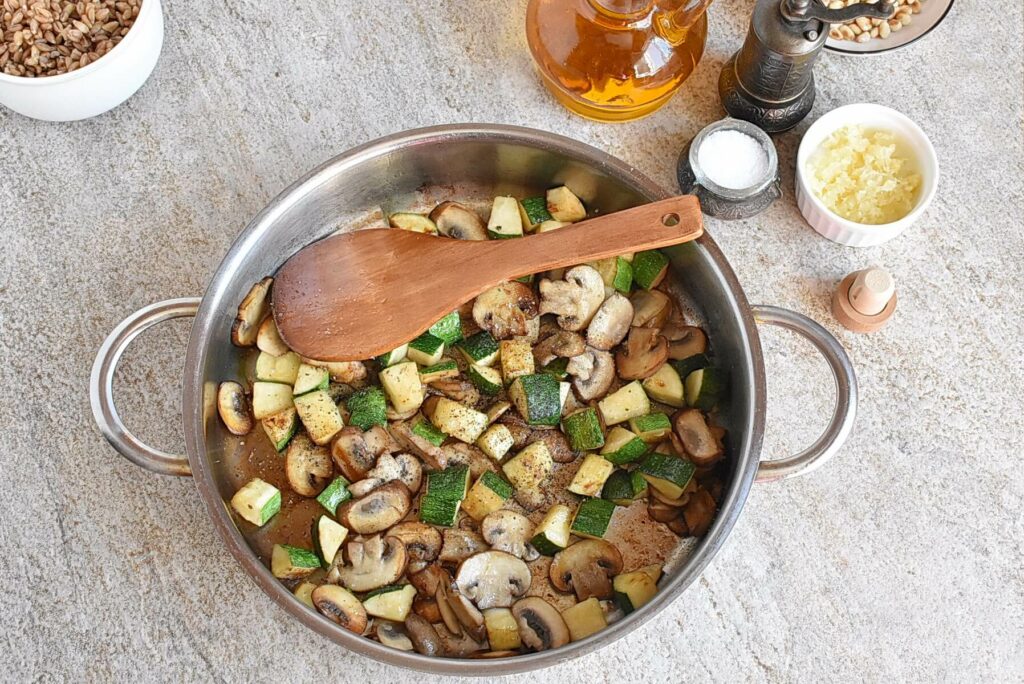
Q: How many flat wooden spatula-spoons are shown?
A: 1